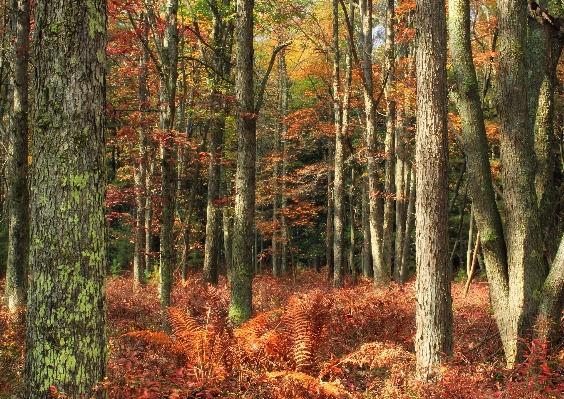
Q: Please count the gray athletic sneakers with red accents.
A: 0